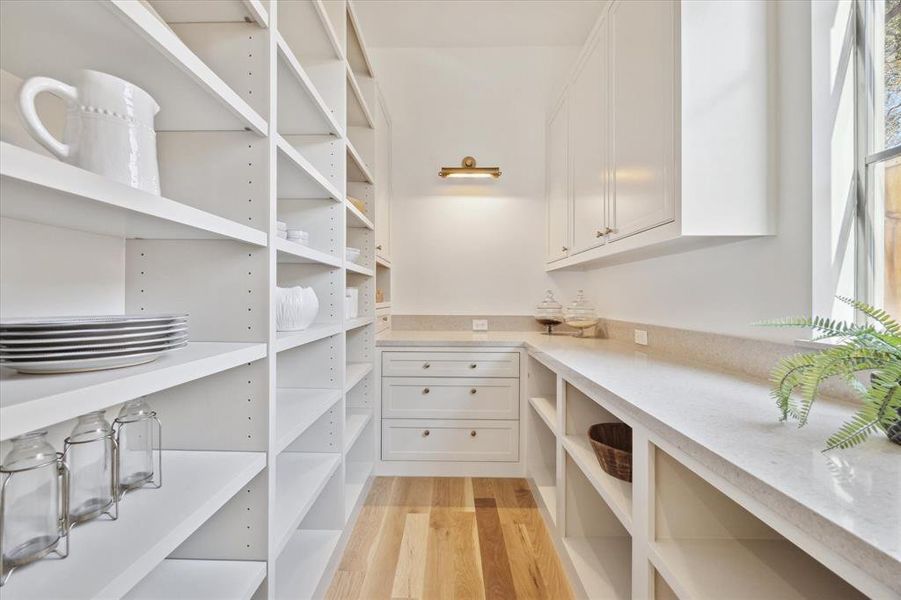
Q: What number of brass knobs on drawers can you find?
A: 6